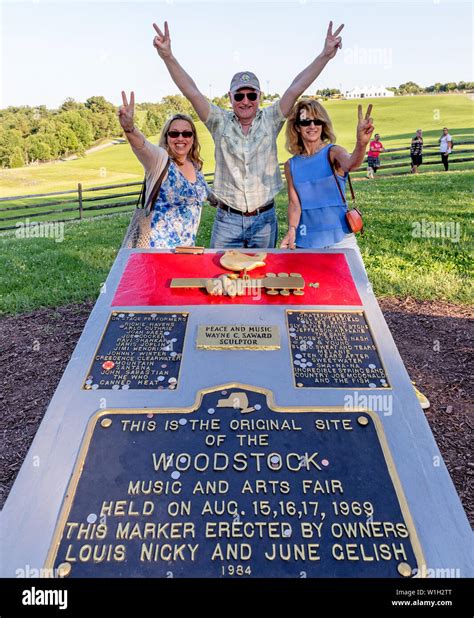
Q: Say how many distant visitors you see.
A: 3